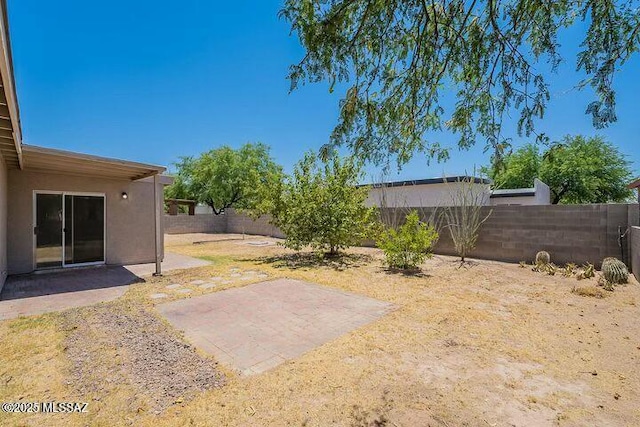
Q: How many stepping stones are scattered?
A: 12